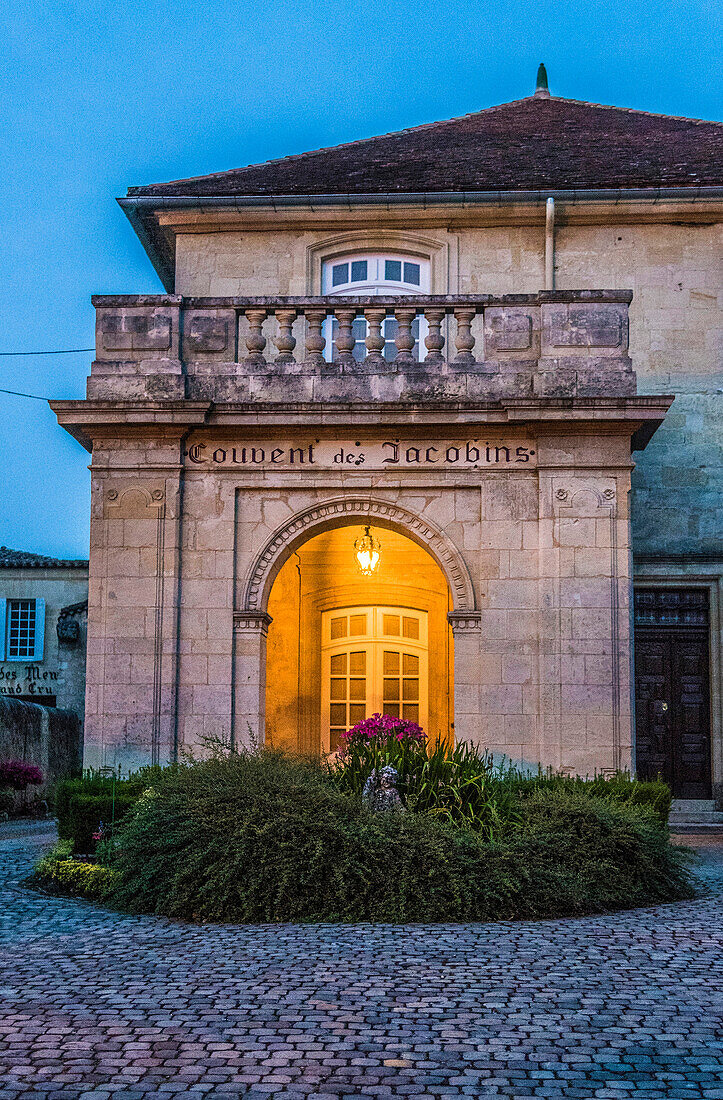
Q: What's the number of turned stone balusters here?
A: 8